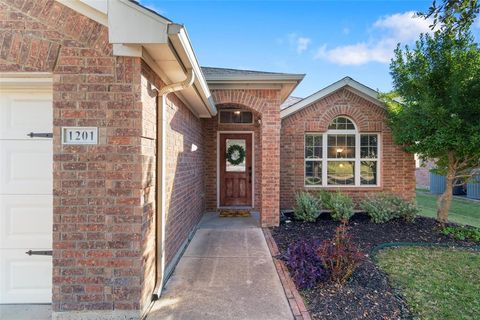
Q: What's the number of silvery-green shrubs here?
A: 4